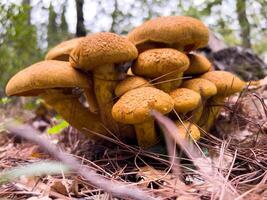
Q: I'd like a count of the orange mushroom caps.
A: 12